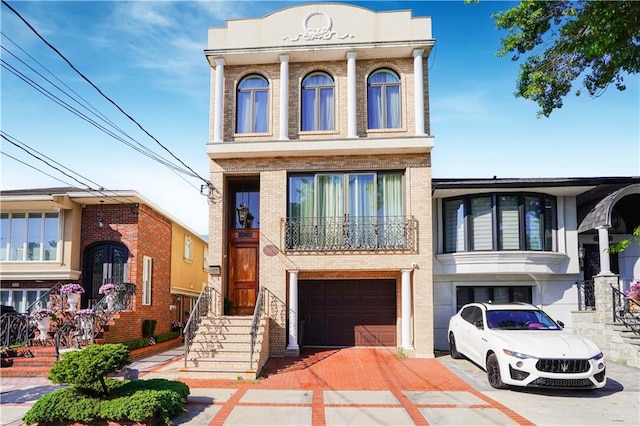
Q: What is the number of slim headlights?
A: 2